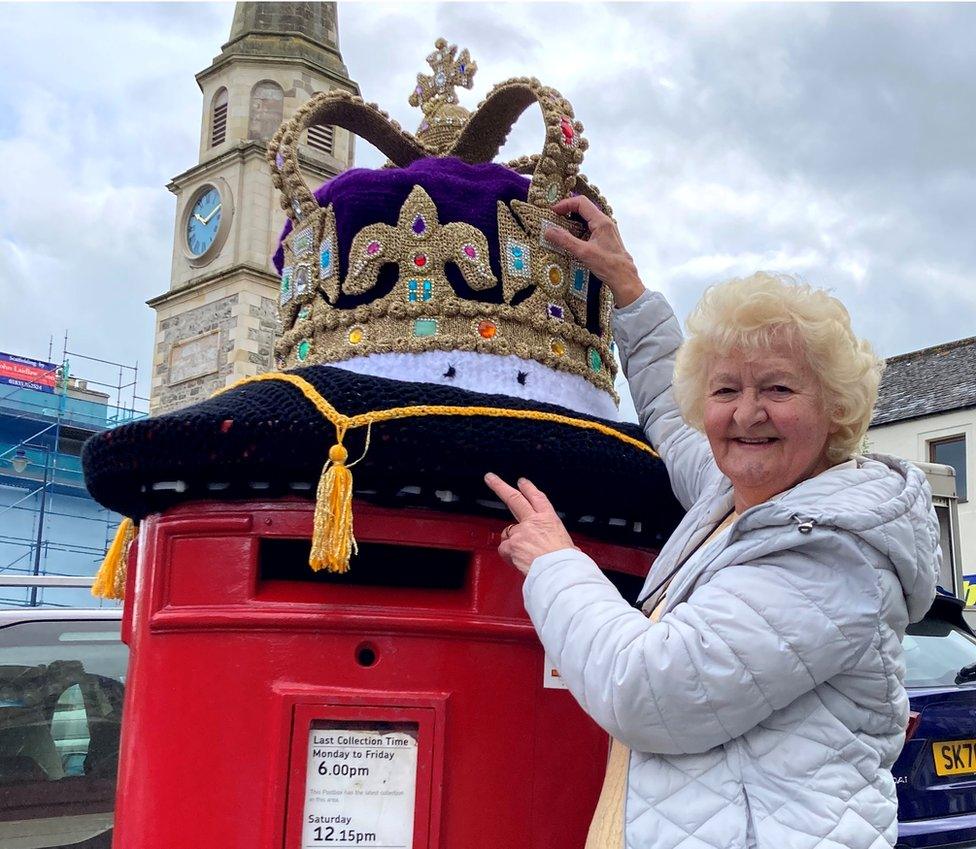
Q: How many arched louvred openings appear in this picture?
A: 2